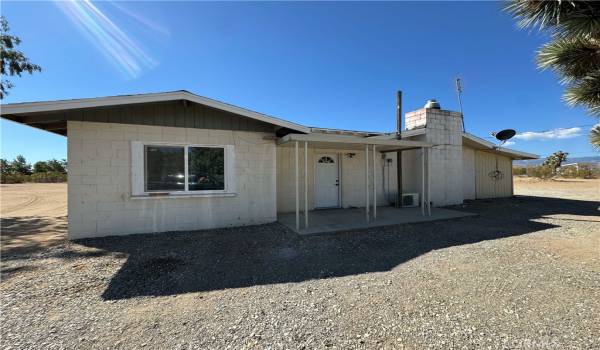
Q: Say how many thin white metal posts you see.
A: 6